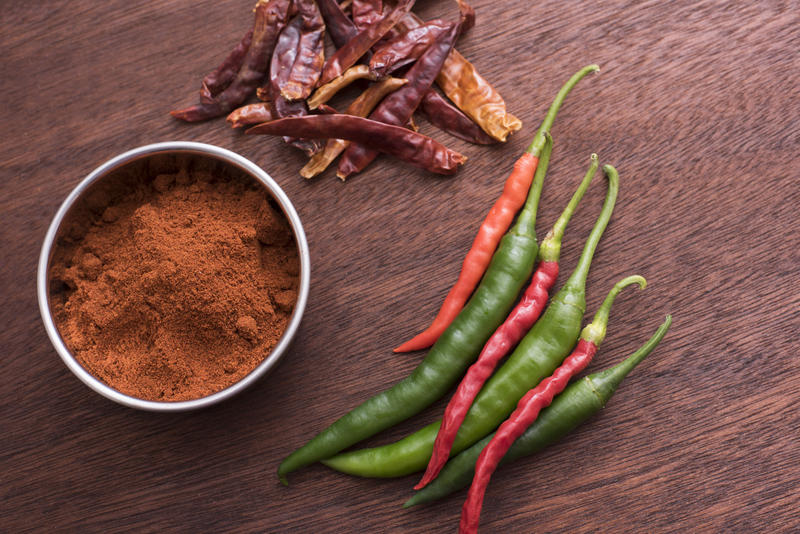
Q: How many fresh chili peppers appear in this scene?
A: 6